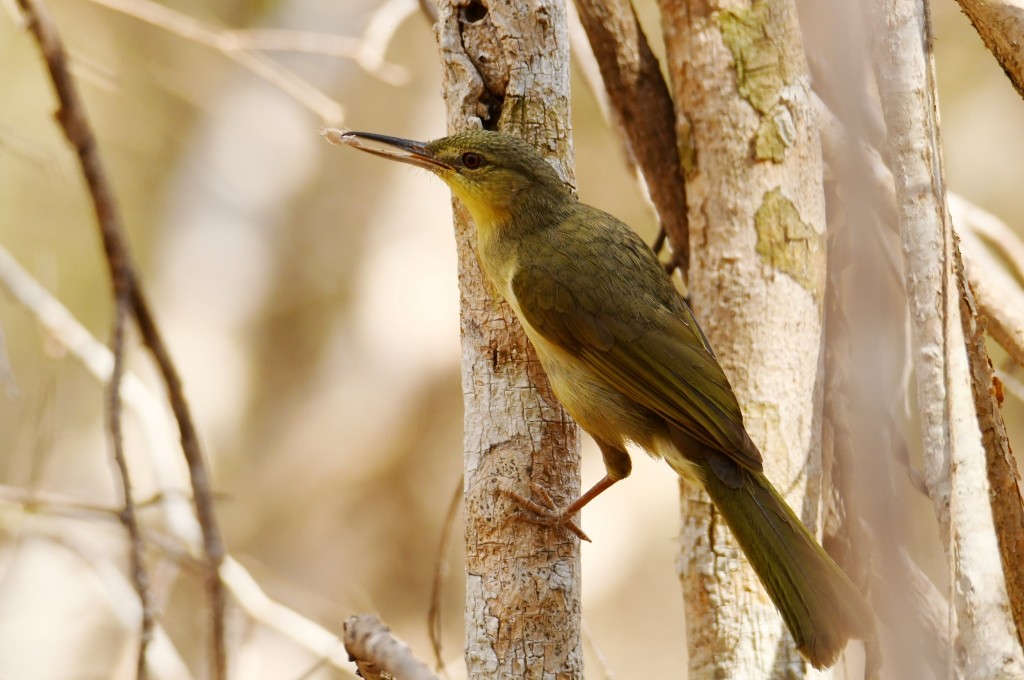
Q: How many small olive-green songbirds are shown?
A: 1